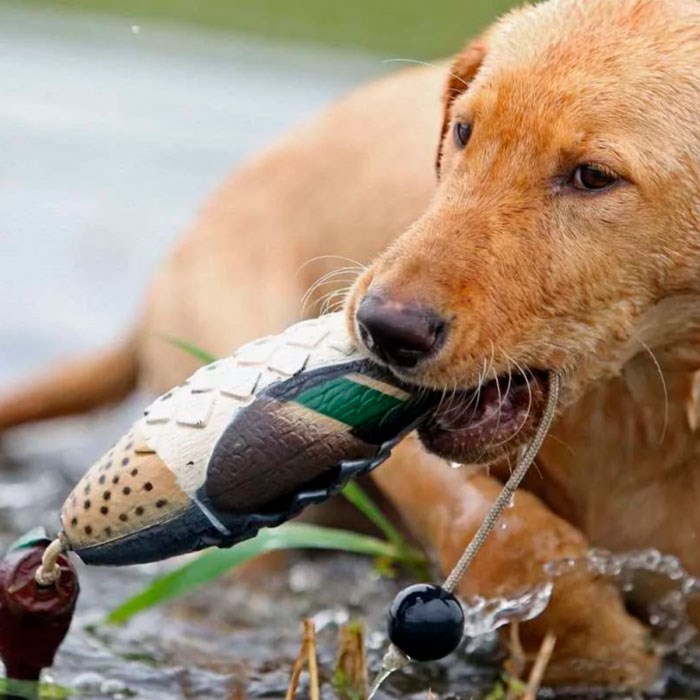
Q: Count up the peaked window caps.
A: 0